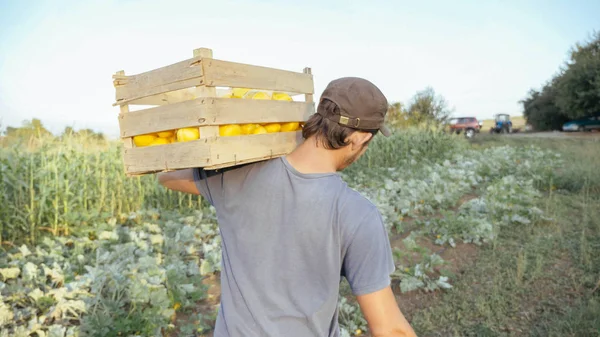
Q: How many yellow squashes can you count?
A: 12